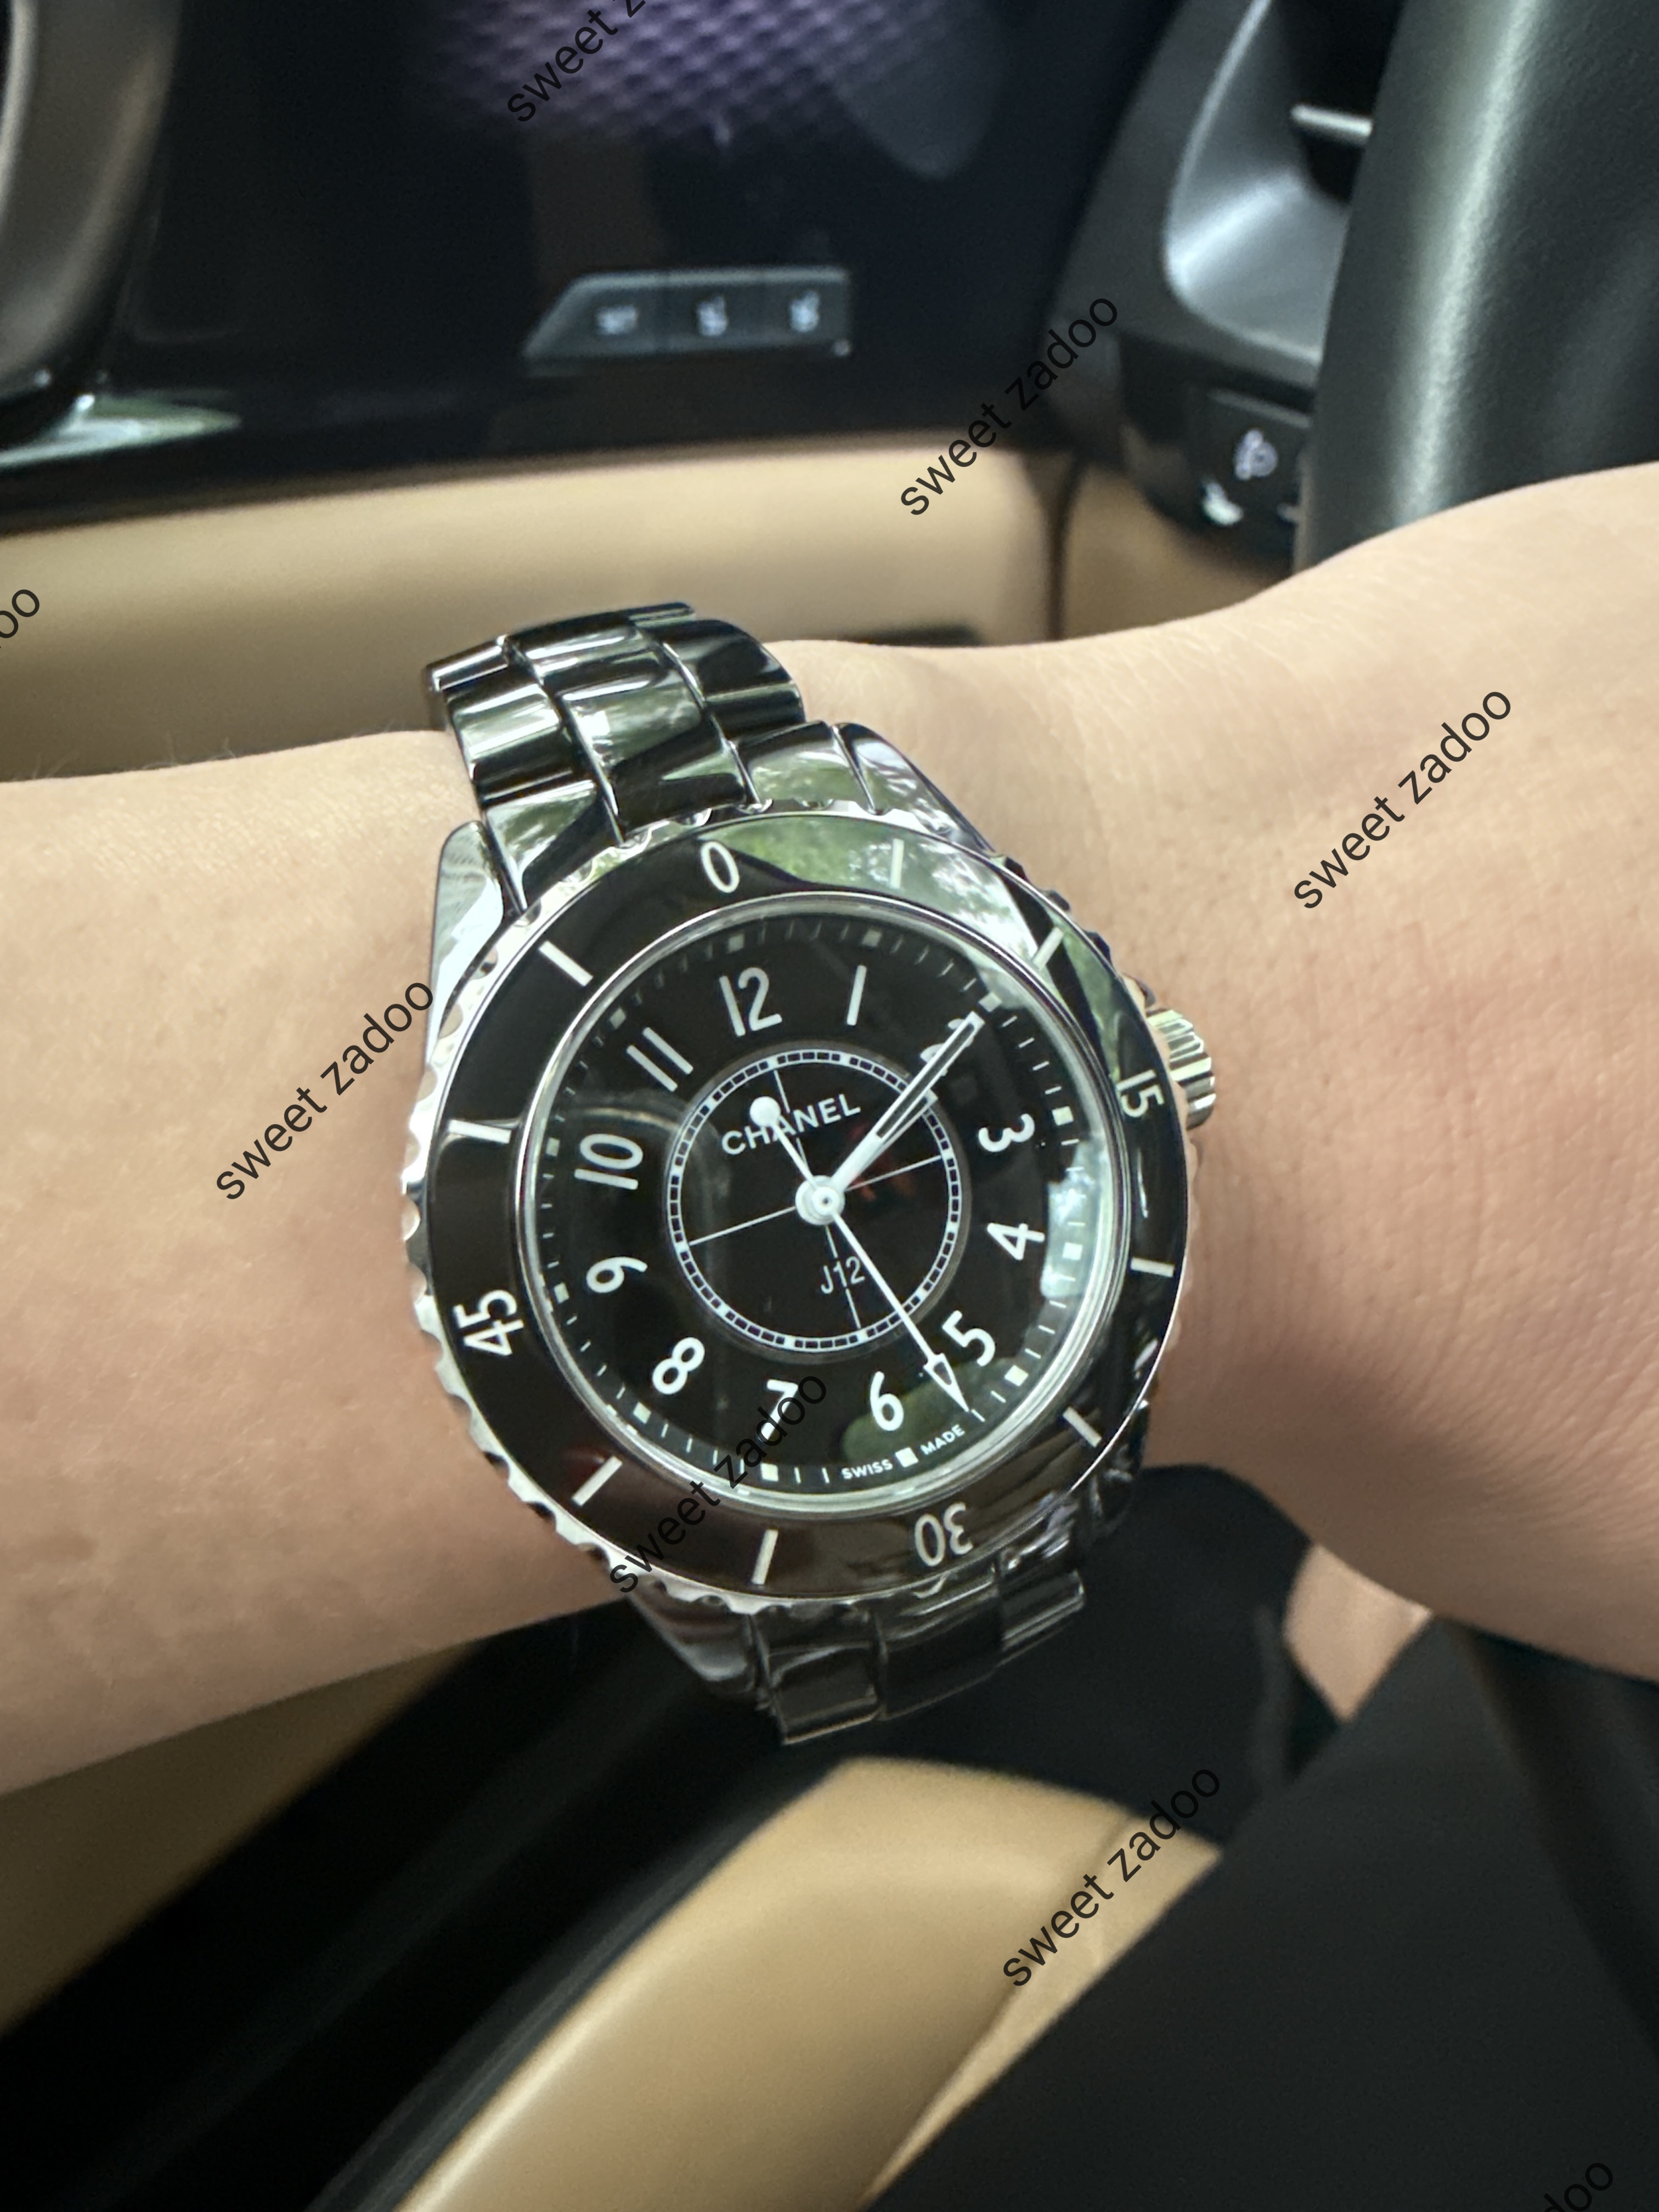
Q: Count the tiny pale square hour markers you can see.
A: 12